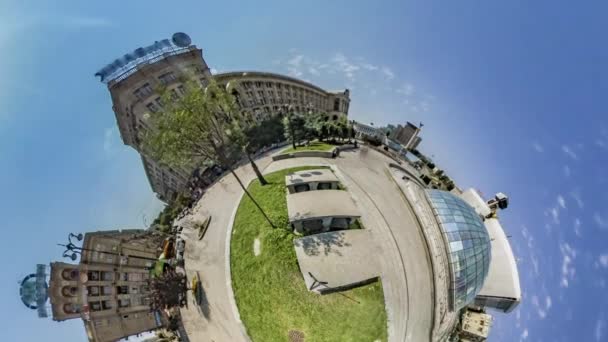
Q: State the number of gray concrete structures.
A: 3